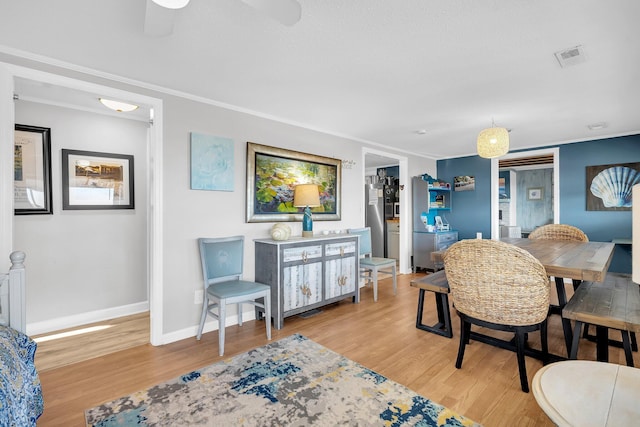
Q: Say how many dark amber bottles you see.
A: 0